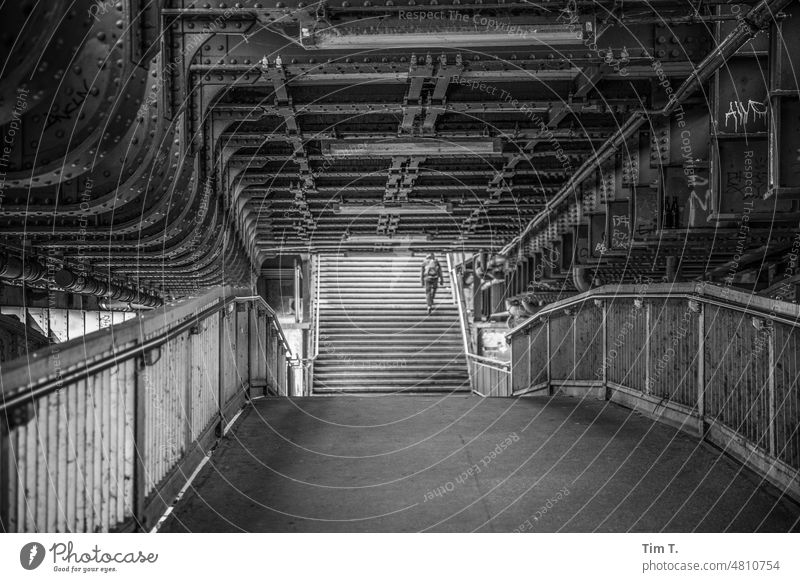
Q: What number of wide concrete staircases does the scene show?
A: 1